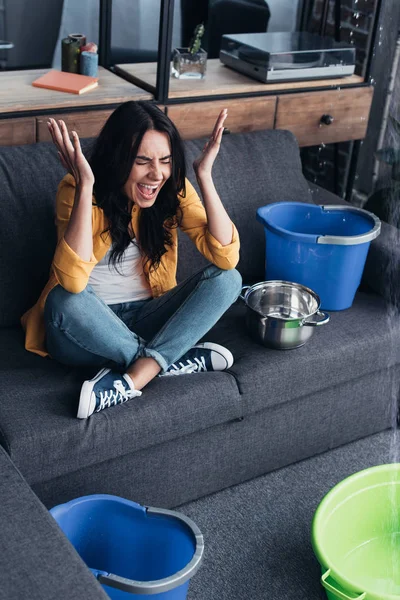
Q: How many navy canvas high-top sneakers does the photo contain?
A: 2